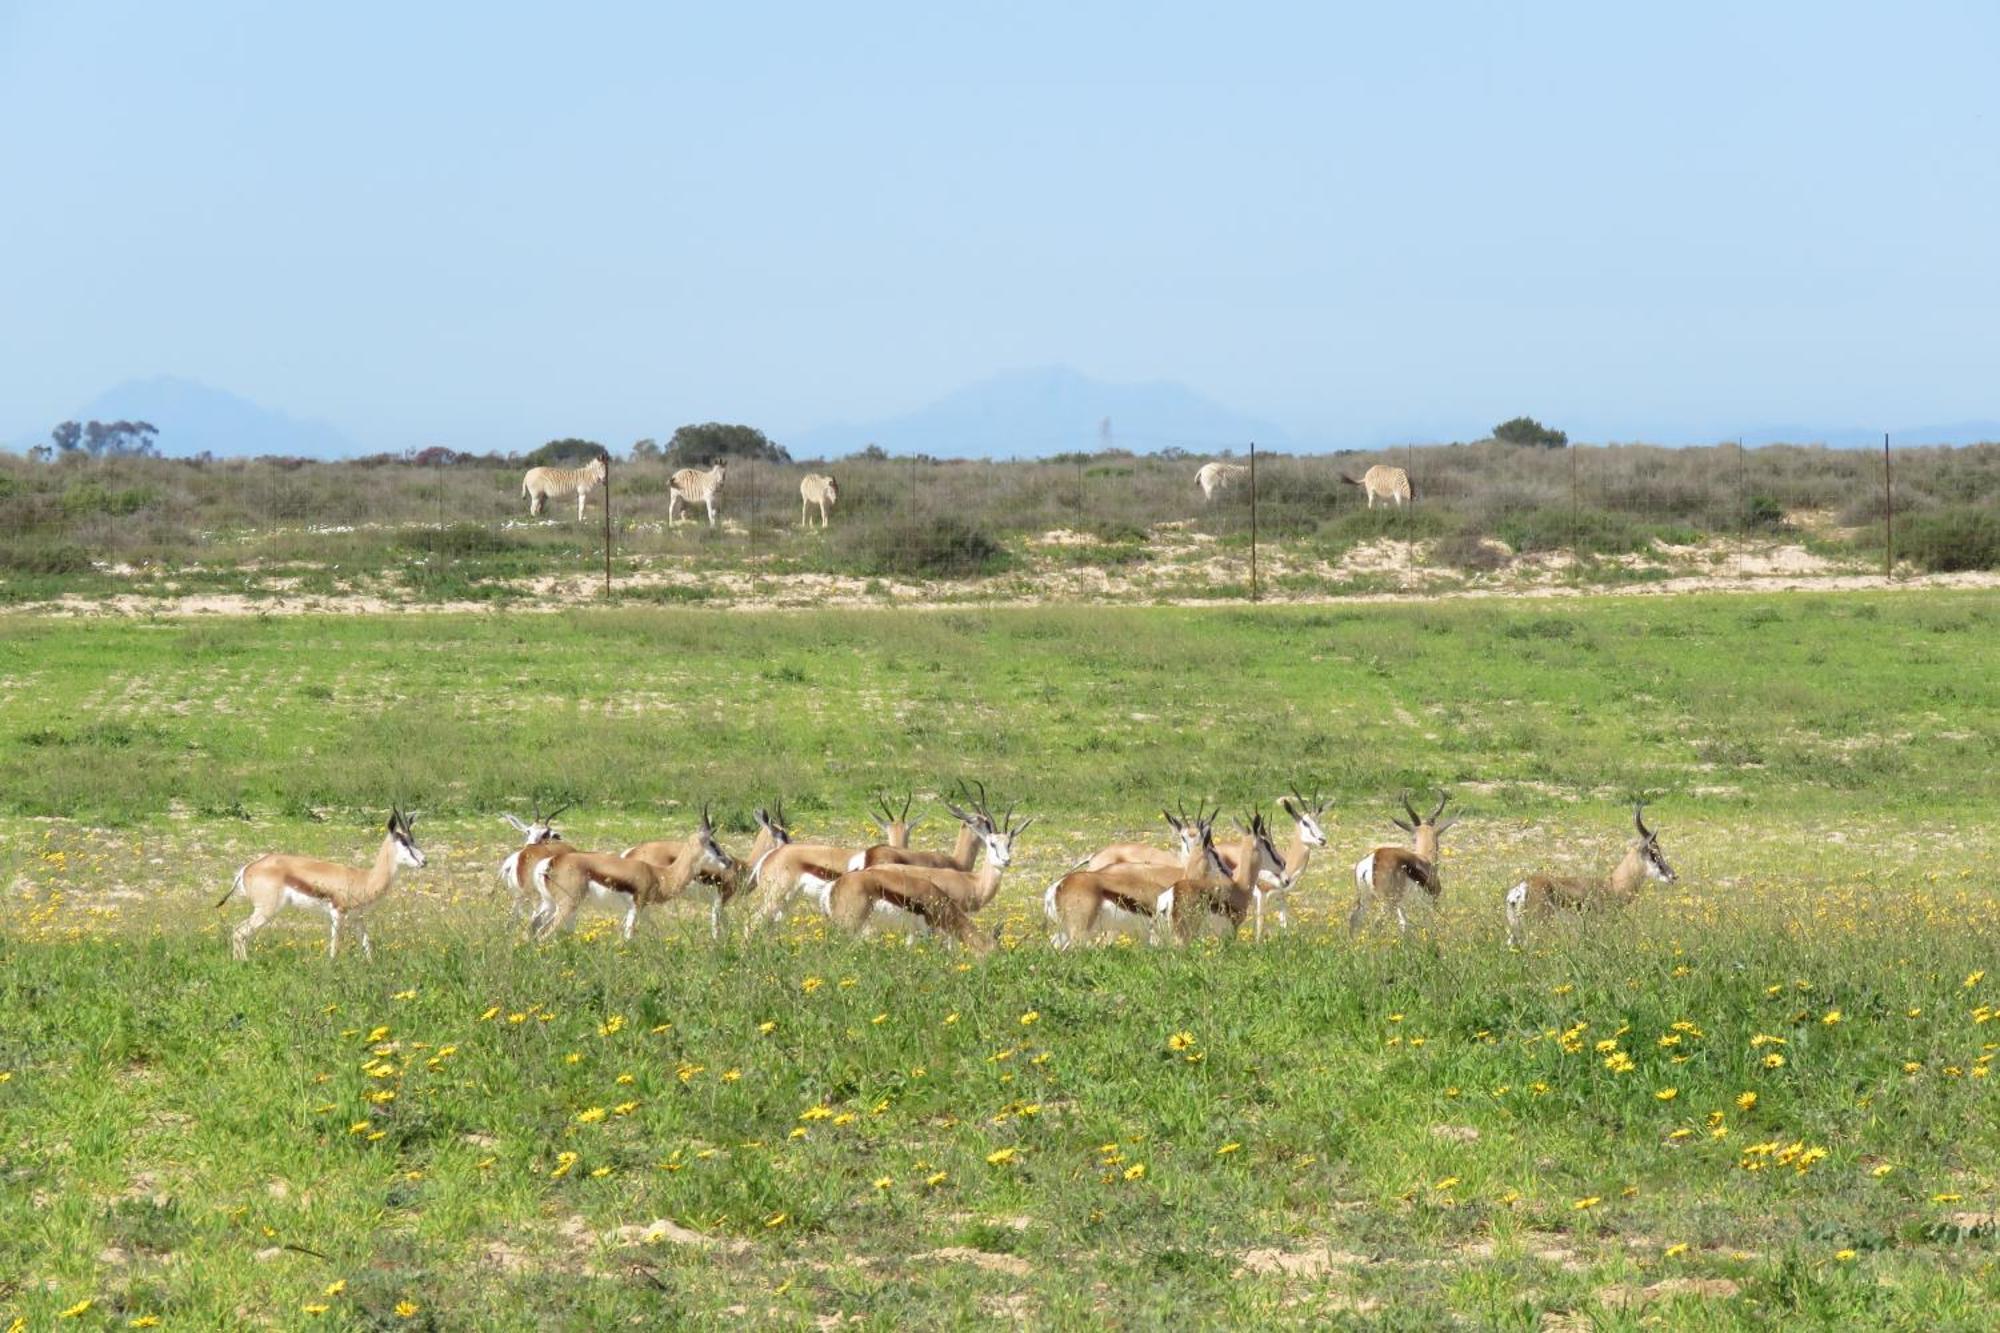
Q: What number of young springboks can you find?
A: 0